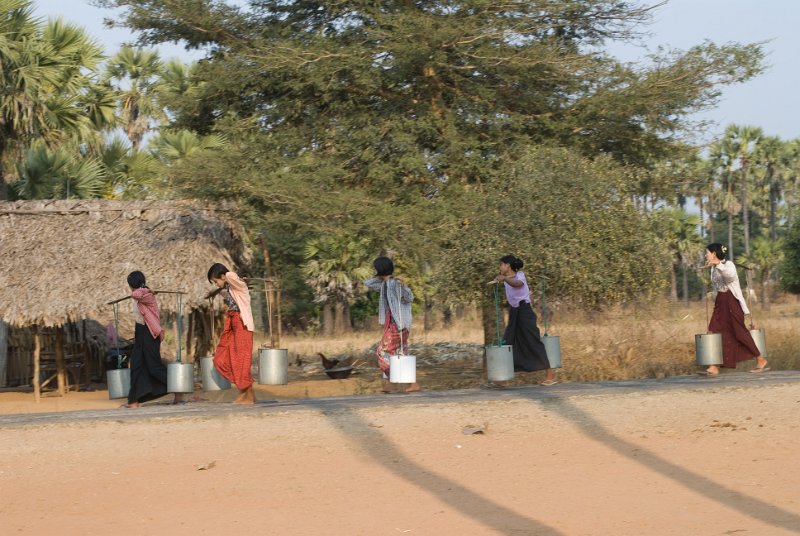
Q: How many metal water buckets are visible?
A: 9